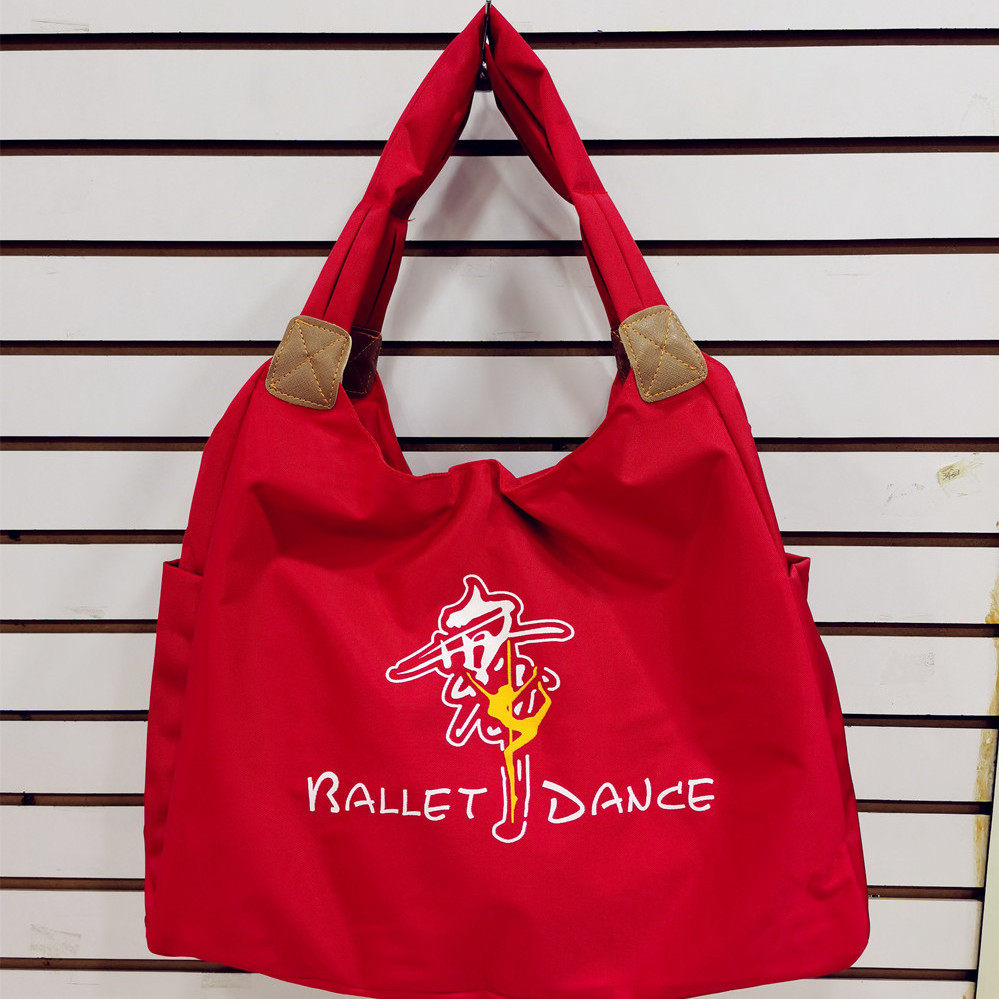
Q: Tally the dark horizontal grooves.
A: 11